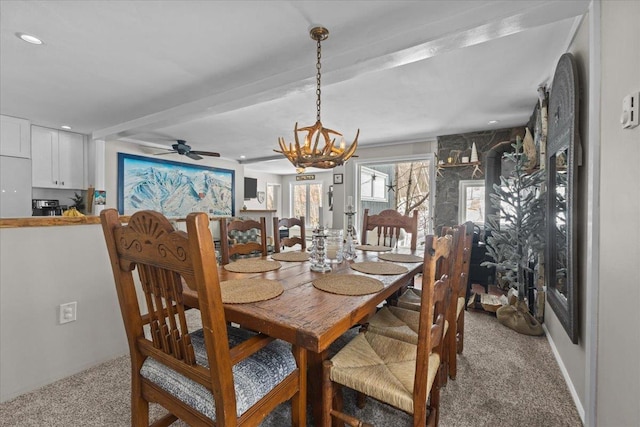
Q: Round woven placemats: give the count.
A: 7